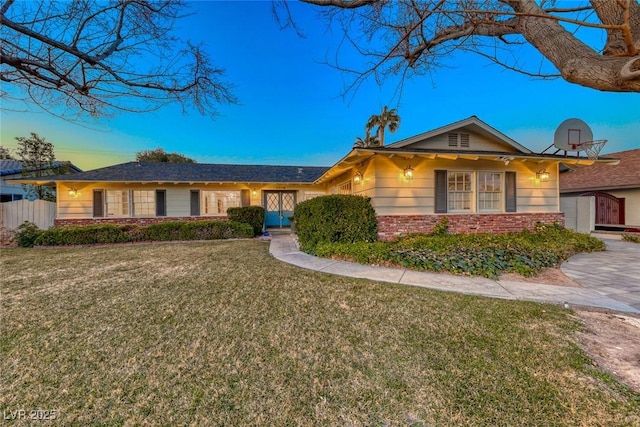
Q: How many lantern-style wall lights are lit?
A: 5